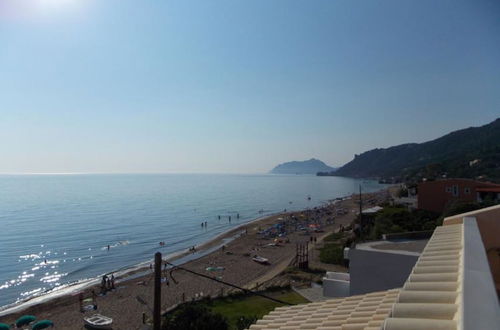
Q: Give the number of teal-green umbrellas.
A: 3